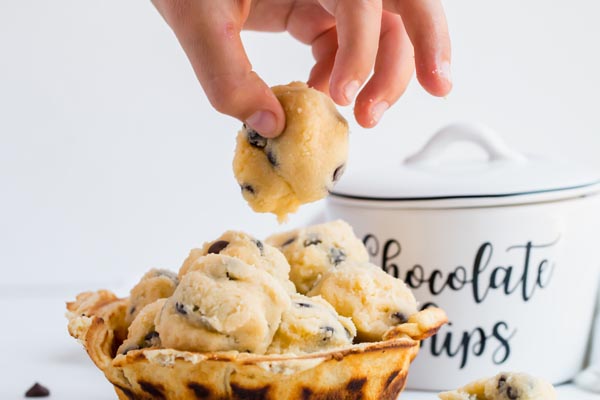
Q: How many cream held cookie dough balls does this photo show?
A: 1